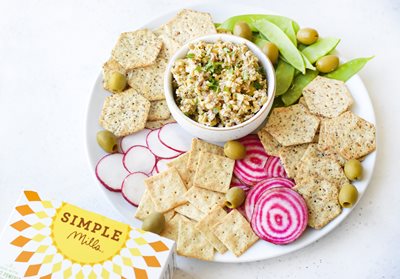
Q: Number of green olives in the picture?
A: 11